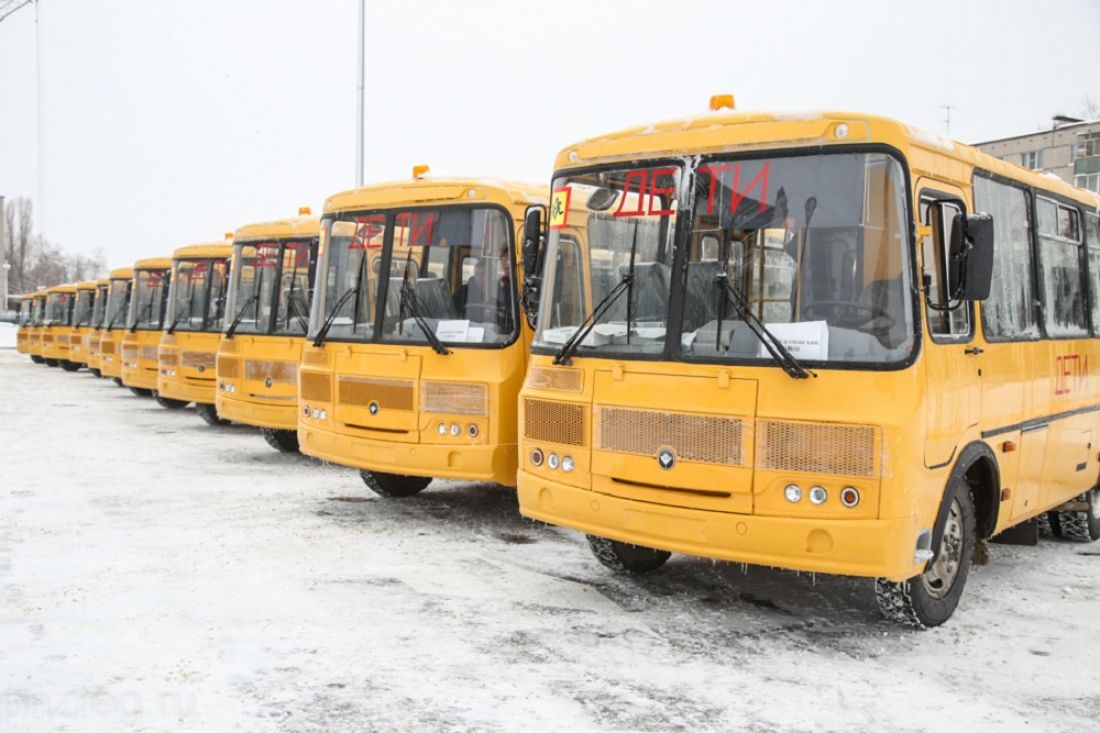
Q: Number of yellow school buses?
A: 11